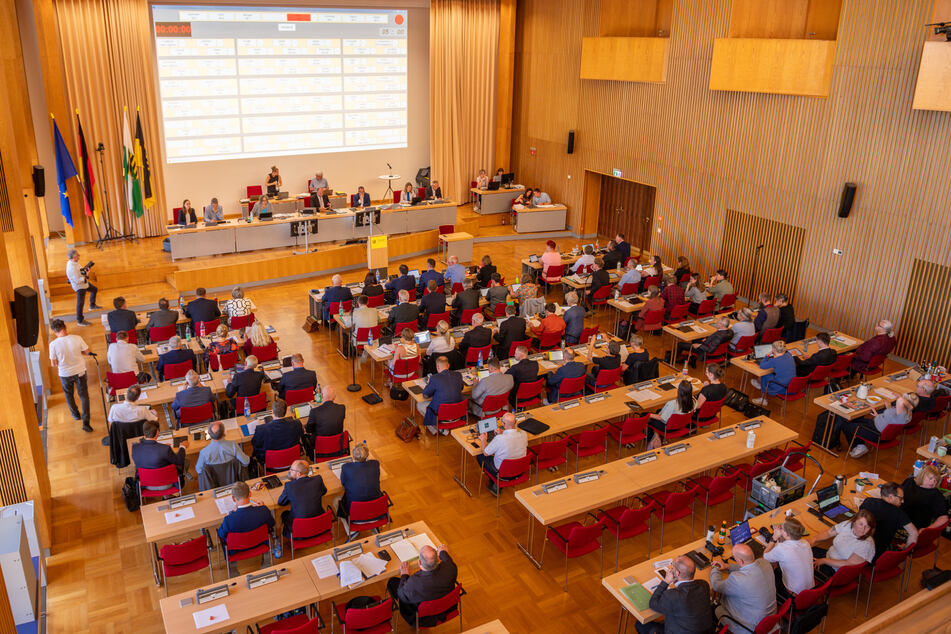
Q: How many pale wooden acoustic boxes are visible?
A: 3